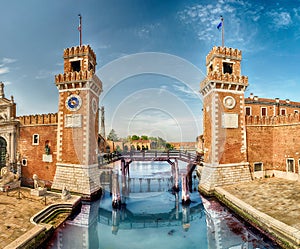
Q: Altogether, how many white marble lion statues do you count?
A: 3